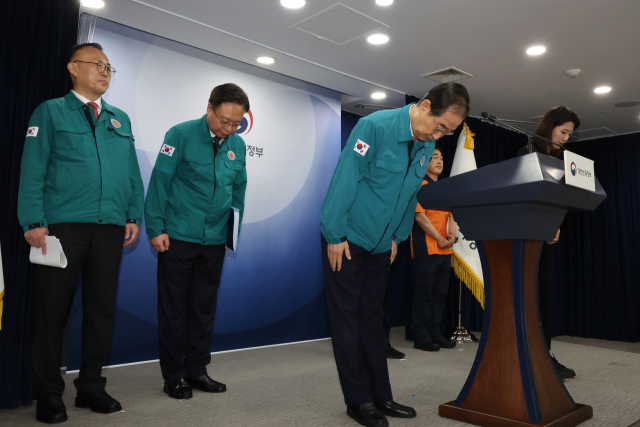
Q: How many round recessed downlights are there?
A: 8